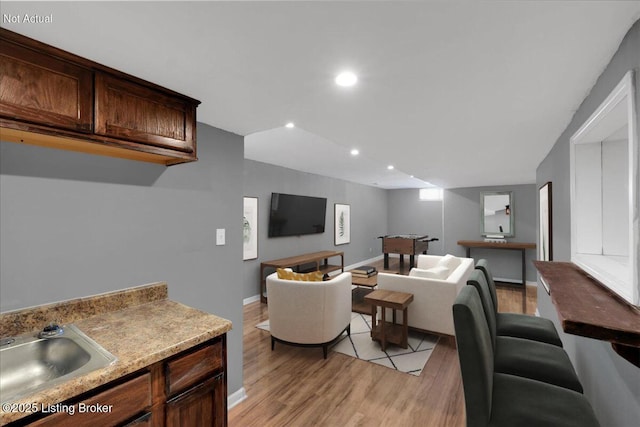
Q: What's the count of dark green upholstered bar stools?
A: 3